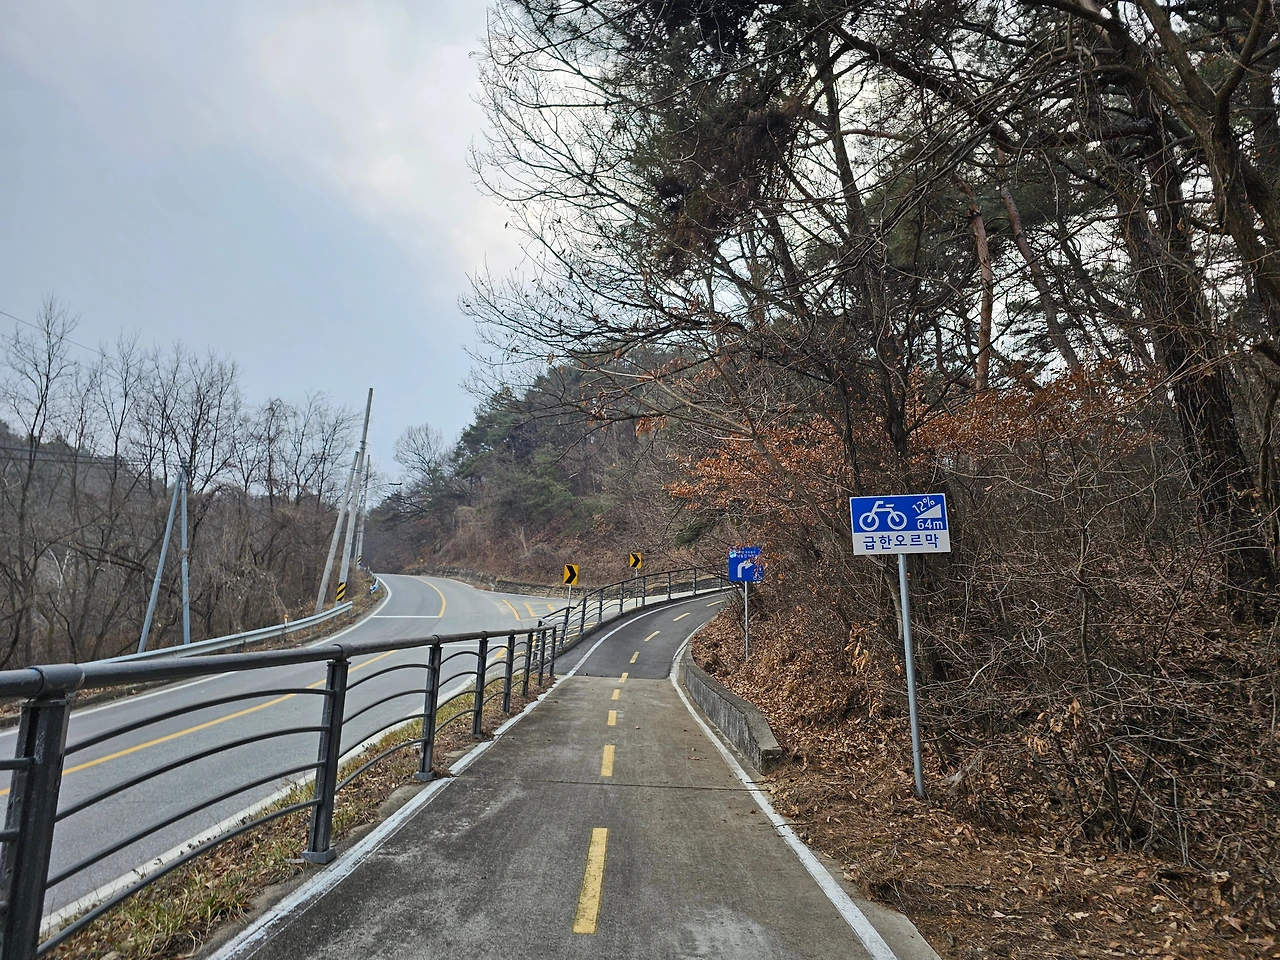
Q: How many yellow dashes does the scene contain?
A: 9